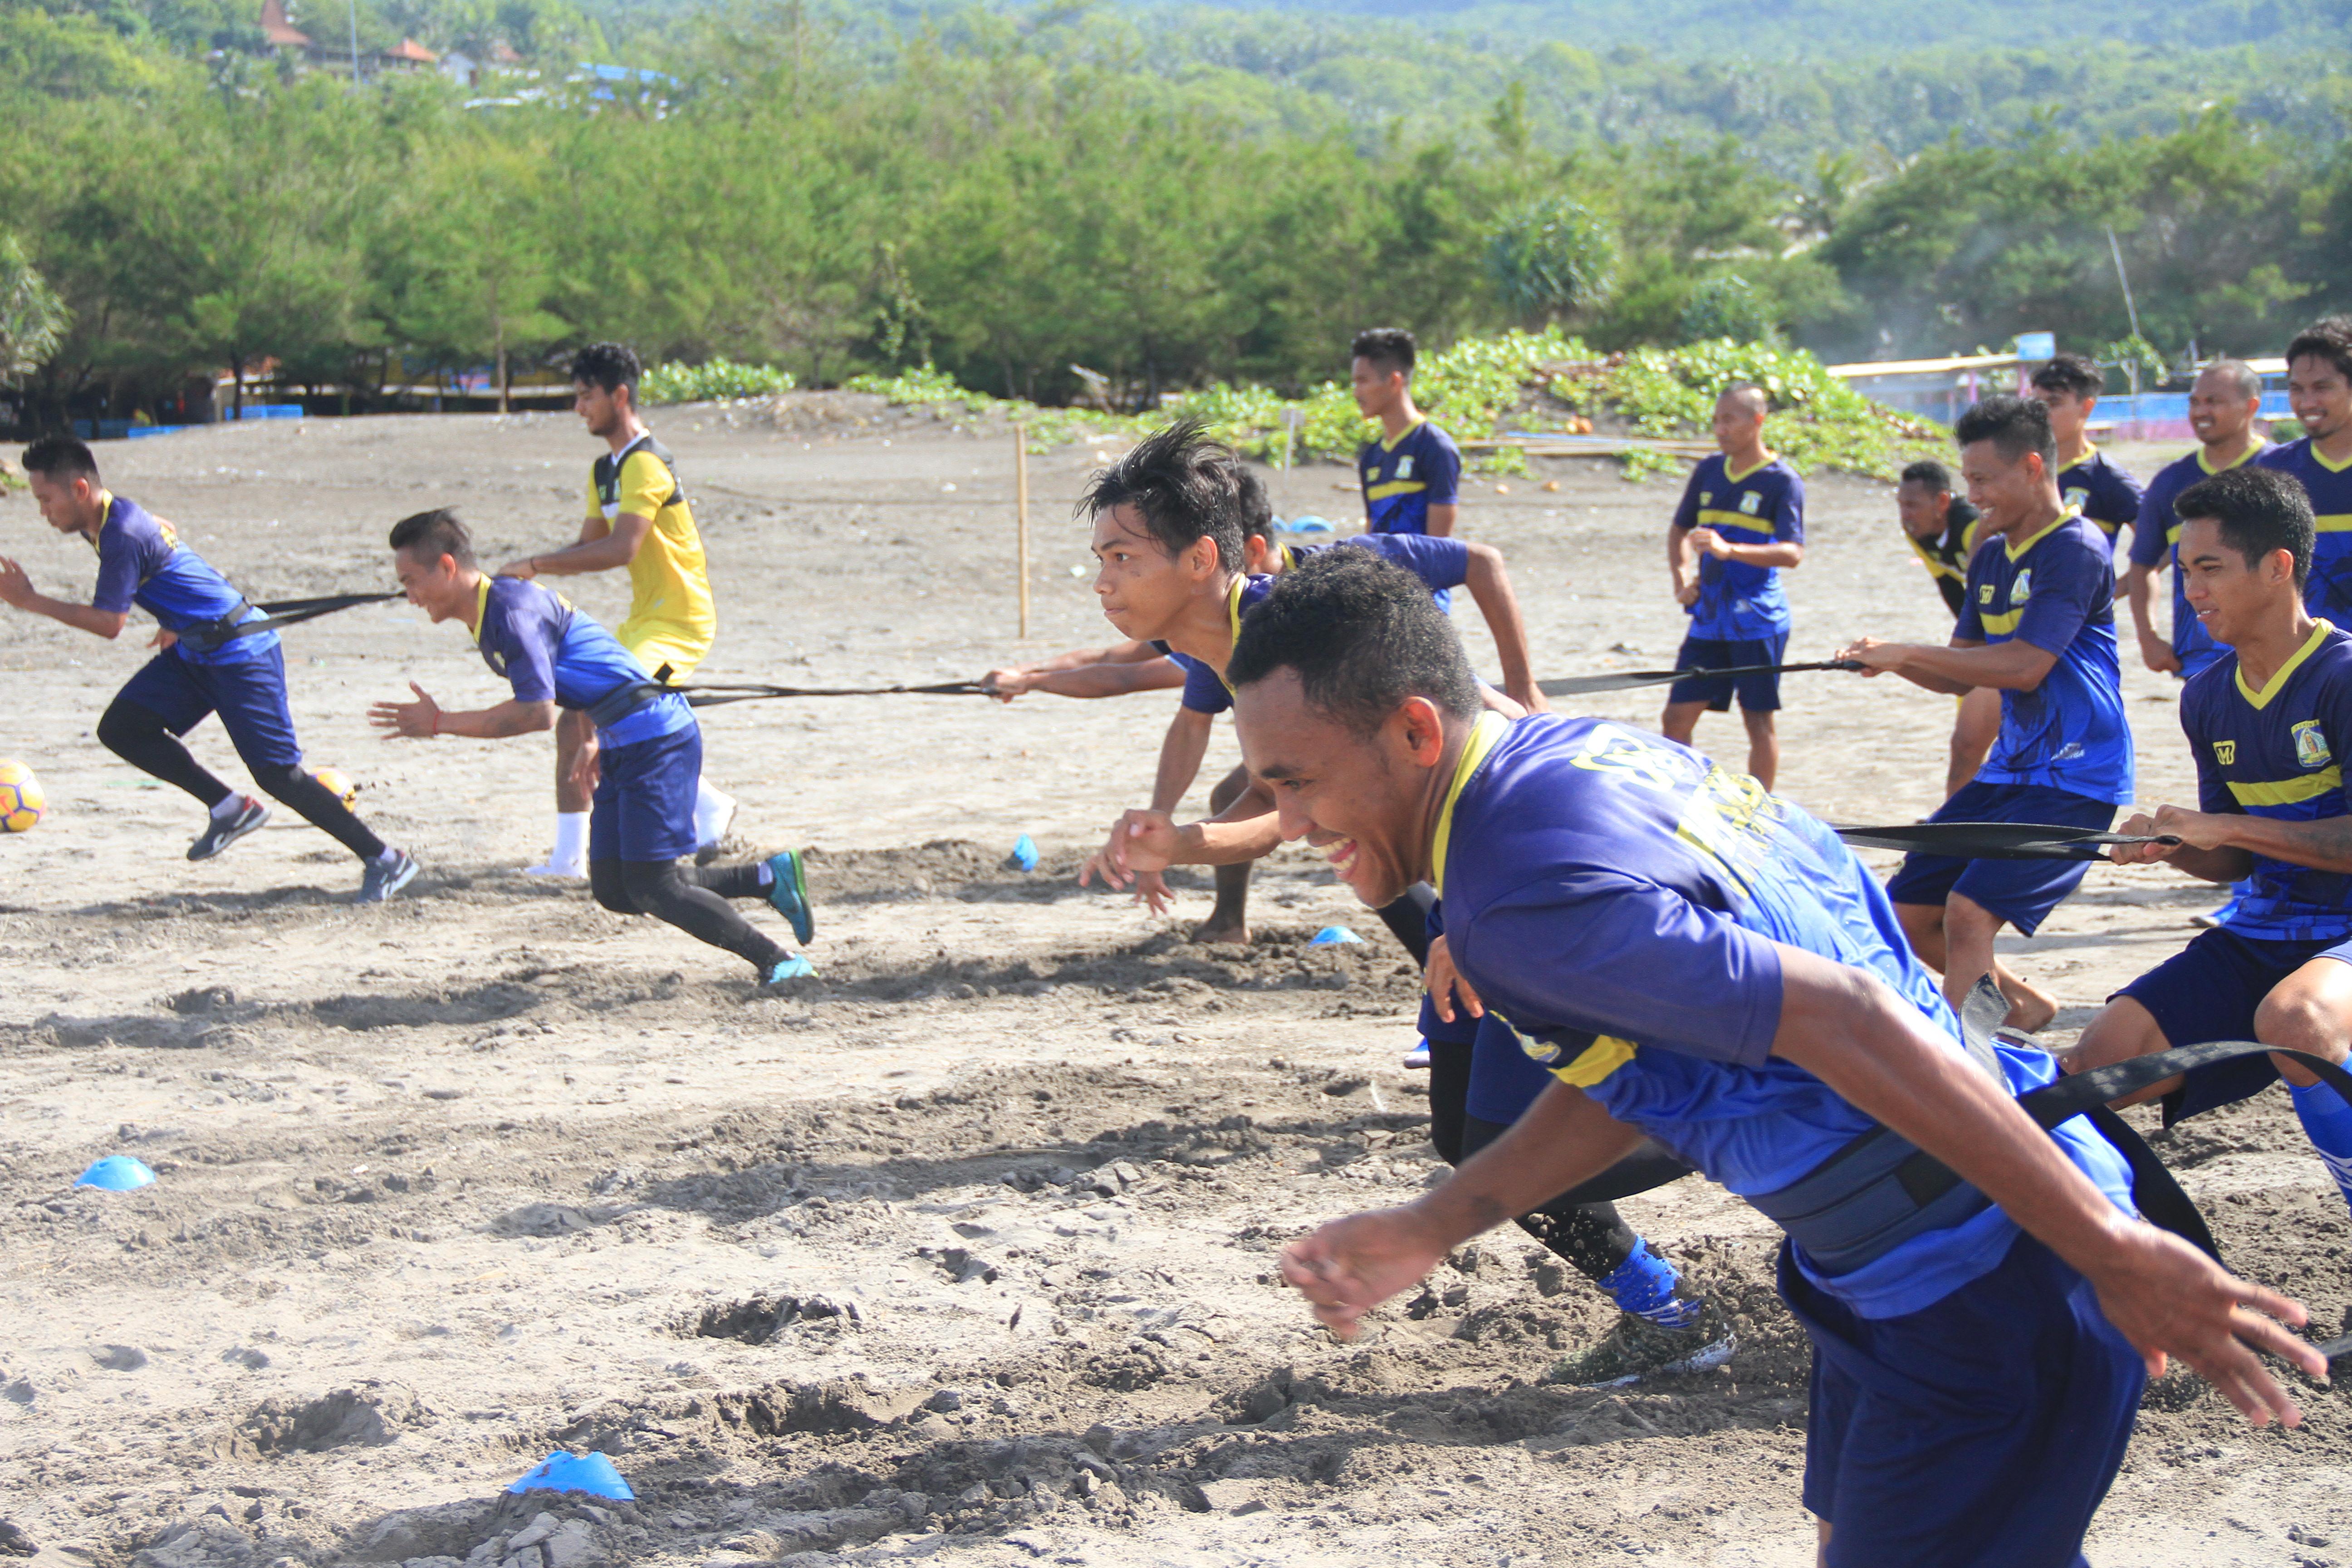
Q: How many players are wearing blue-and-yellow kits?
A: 12